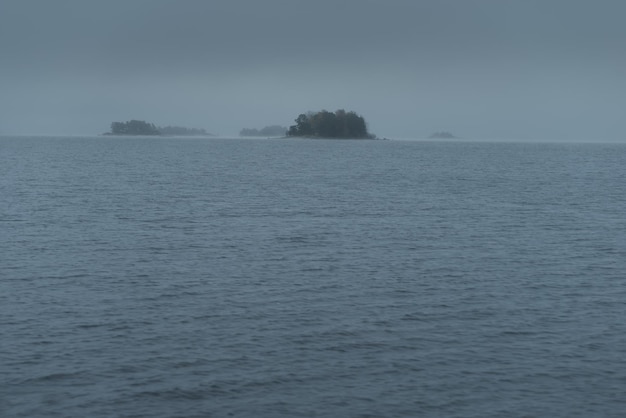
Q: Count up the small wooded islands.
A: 4